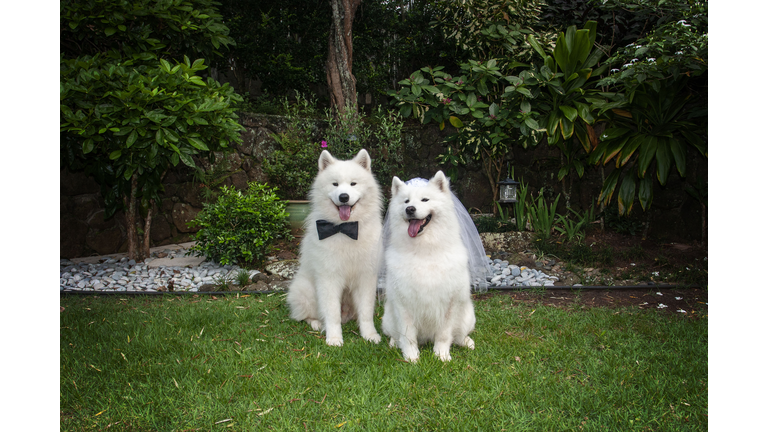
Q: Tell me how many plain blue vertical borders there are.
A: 0